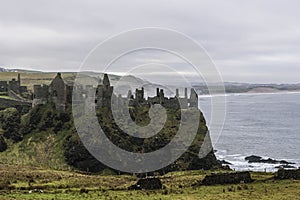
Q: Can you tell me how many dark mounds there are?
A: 3